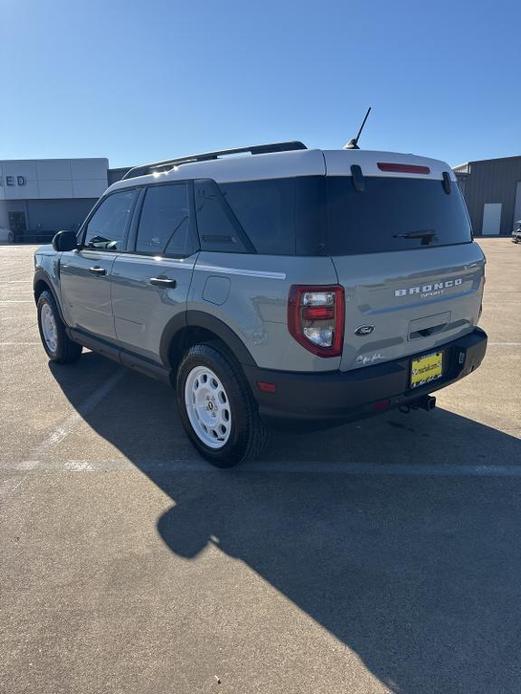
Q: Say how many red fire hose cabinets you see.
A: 0